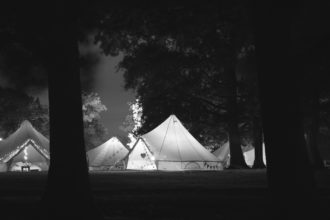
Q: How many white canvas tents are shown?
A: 4